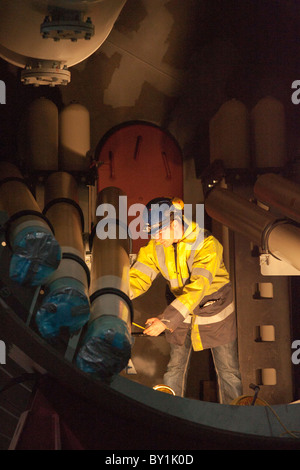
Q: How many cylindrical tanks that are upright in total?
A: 4